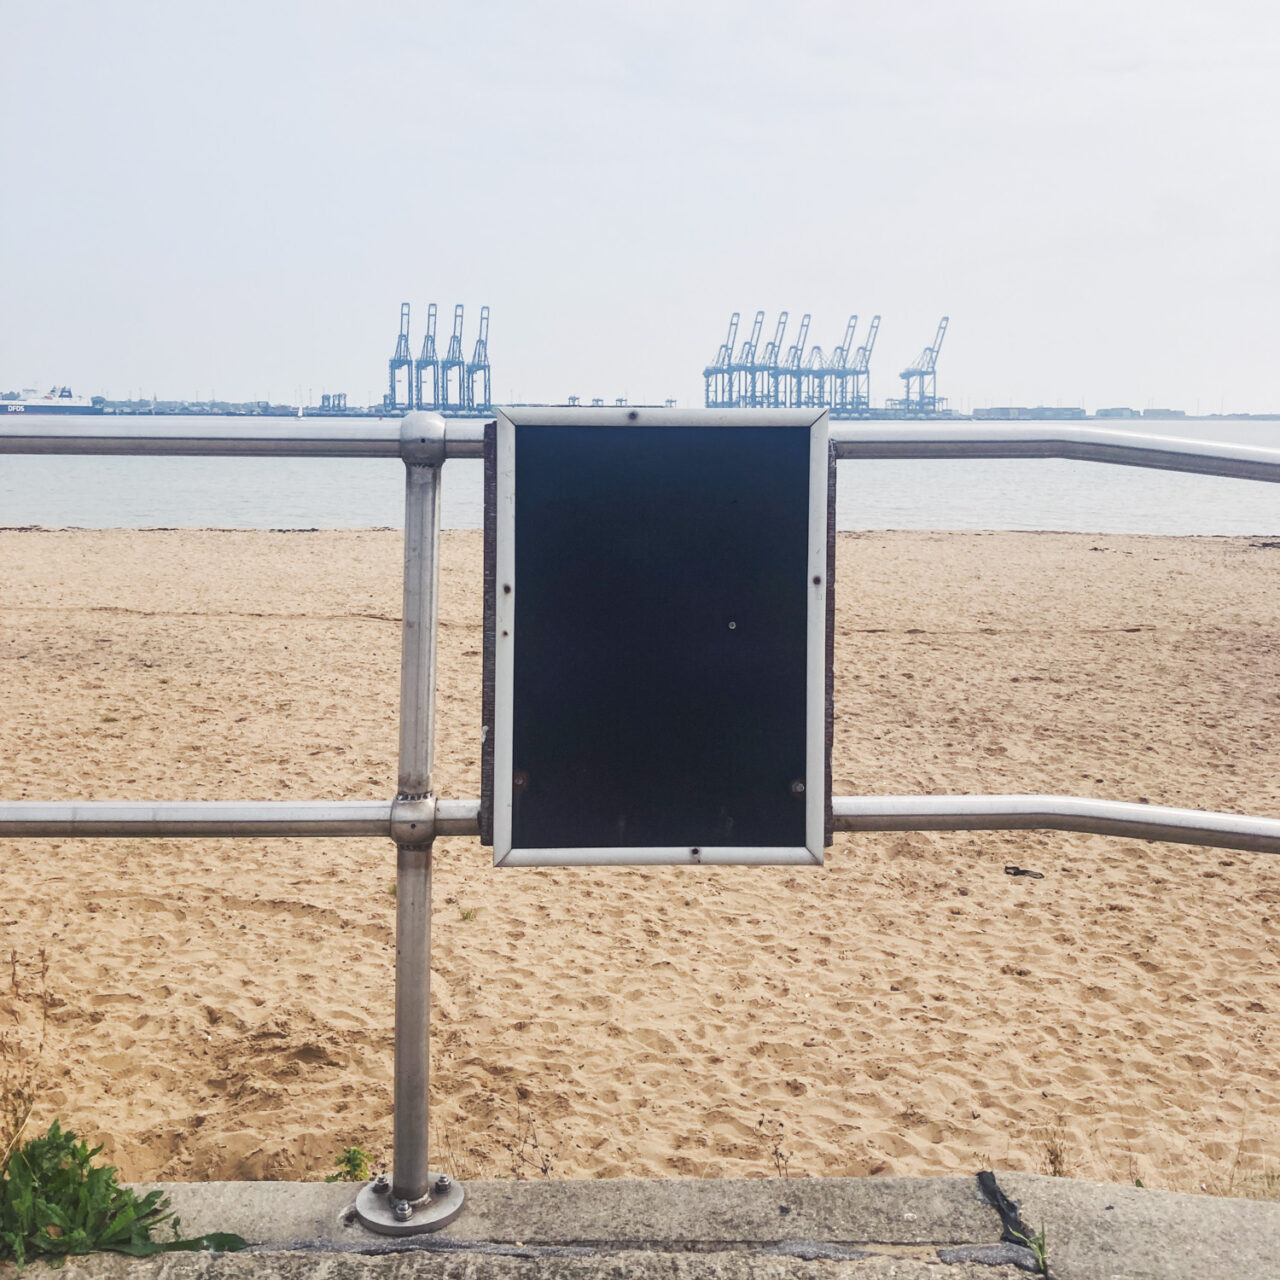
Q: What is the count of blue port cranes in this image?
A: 12